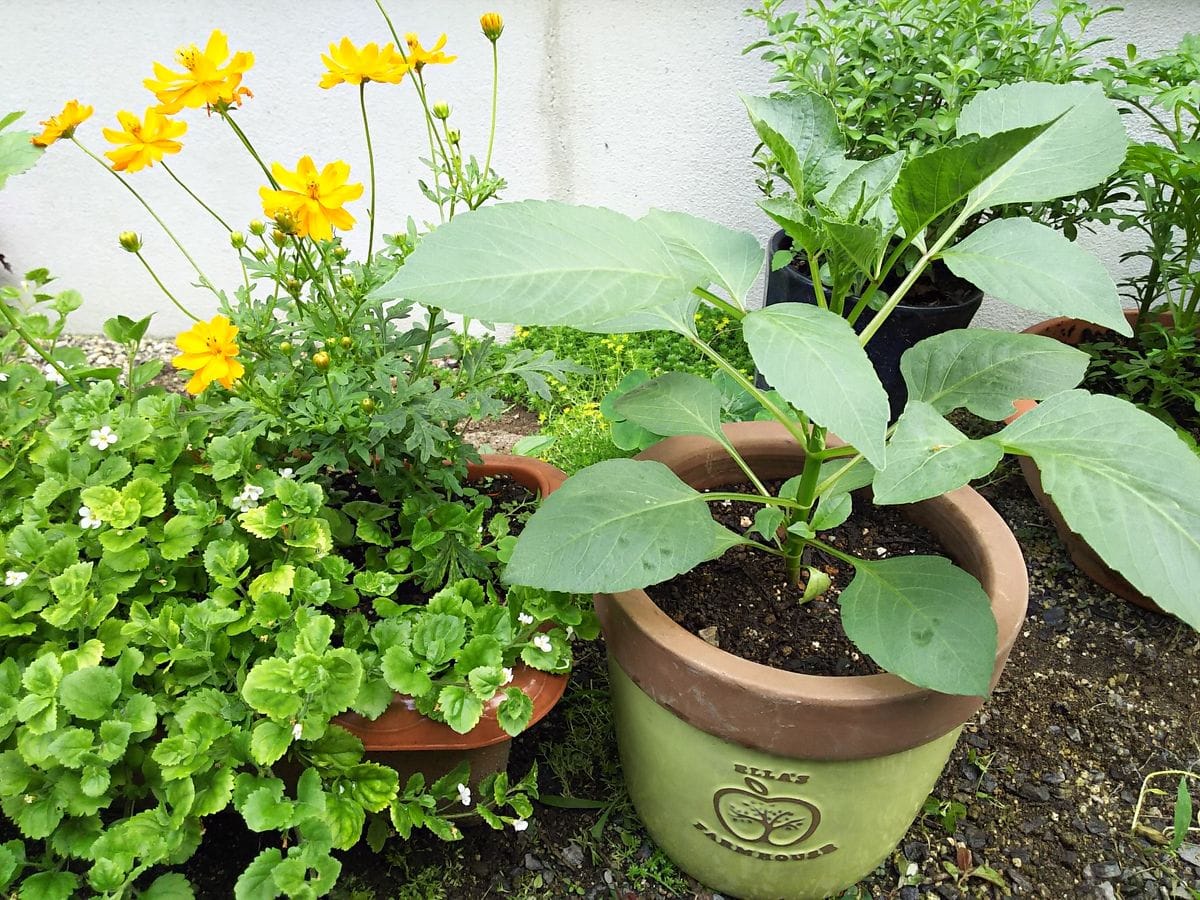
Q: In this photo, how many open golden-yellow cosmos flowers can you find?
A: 7